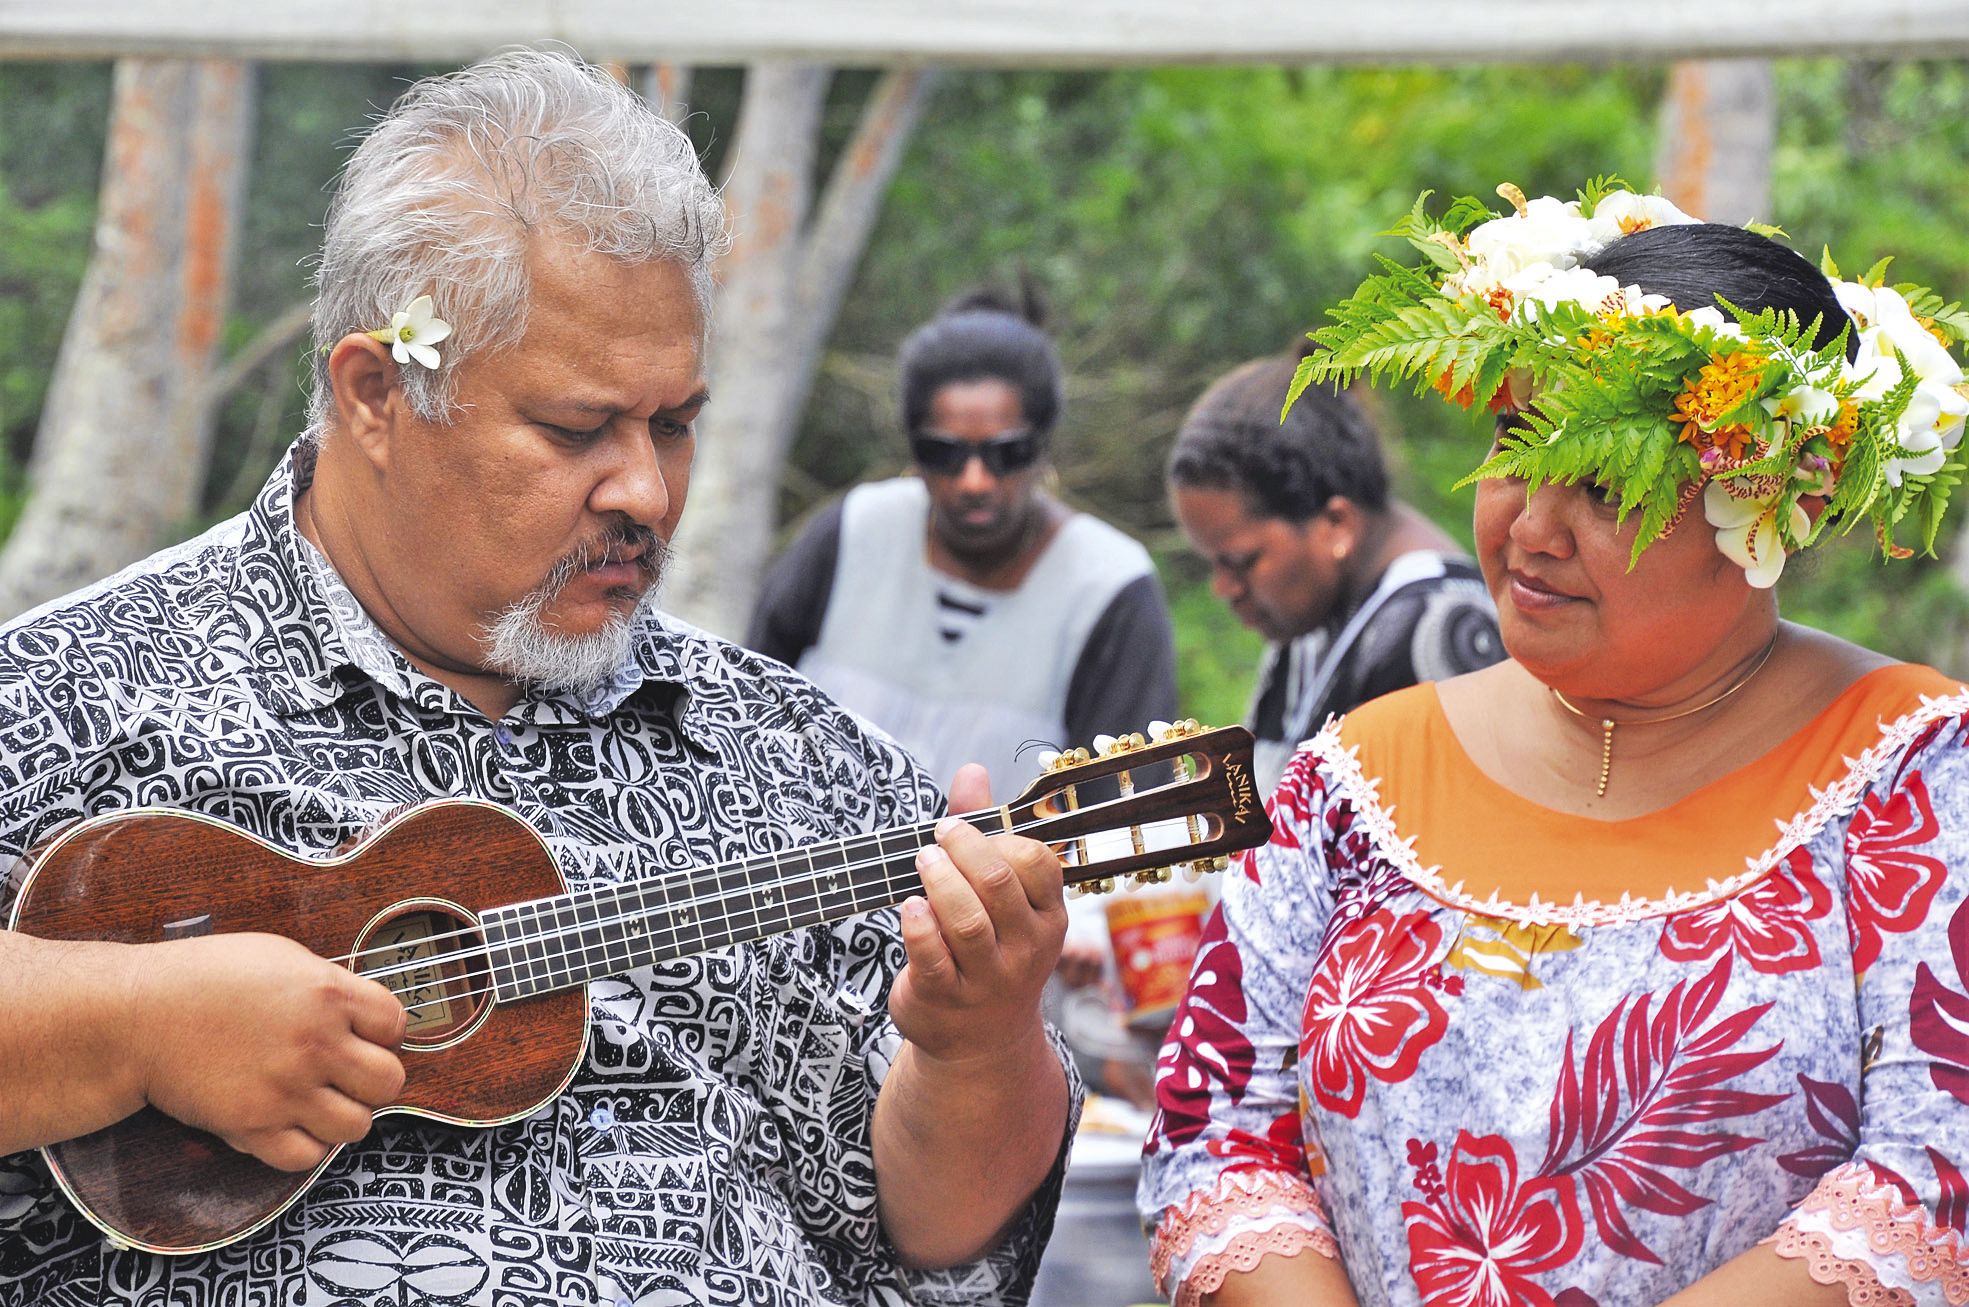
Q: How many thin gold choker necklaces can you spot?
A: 1